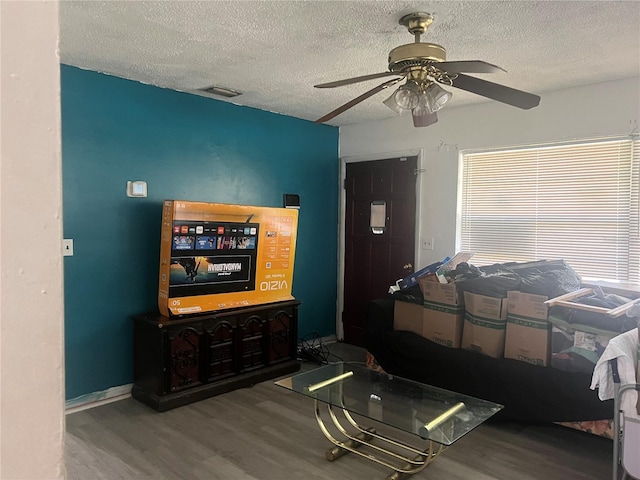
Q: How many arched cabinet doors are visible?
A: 4